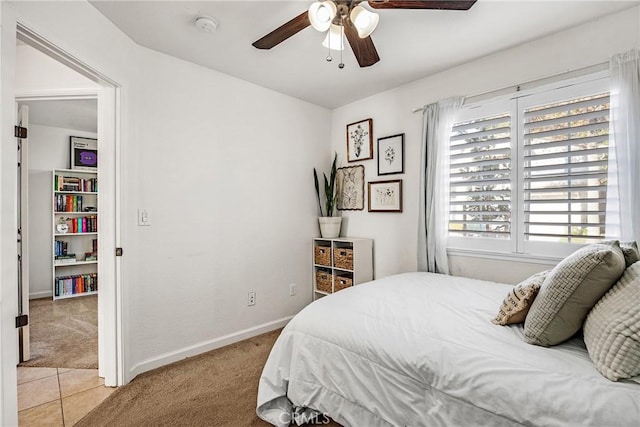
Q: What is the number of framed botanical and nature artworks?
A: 4